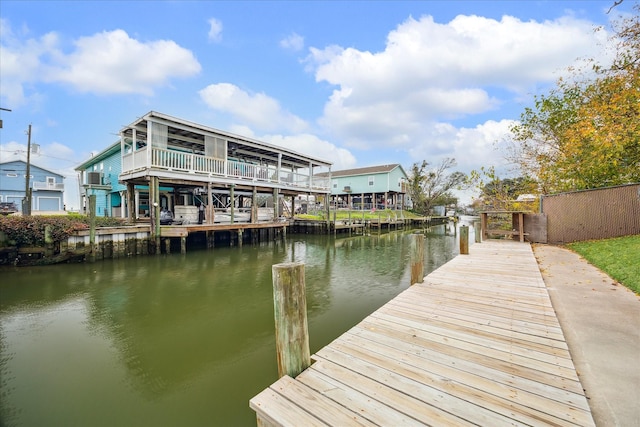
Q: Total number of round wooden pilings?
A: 4